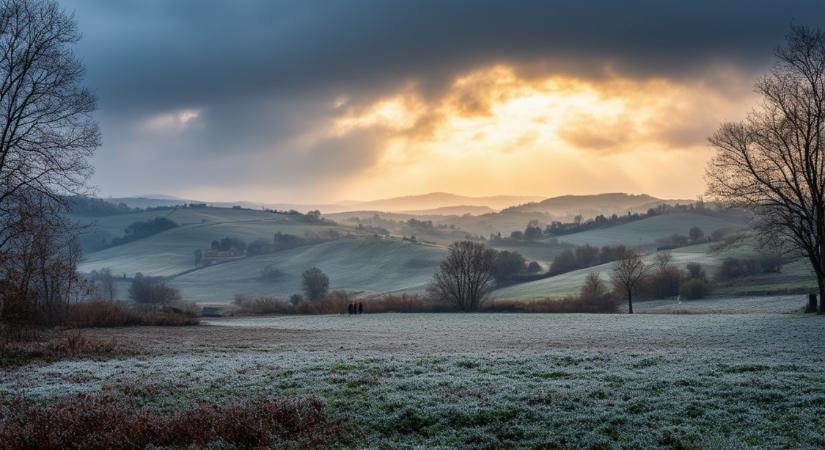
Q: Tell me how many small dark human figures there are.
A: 3